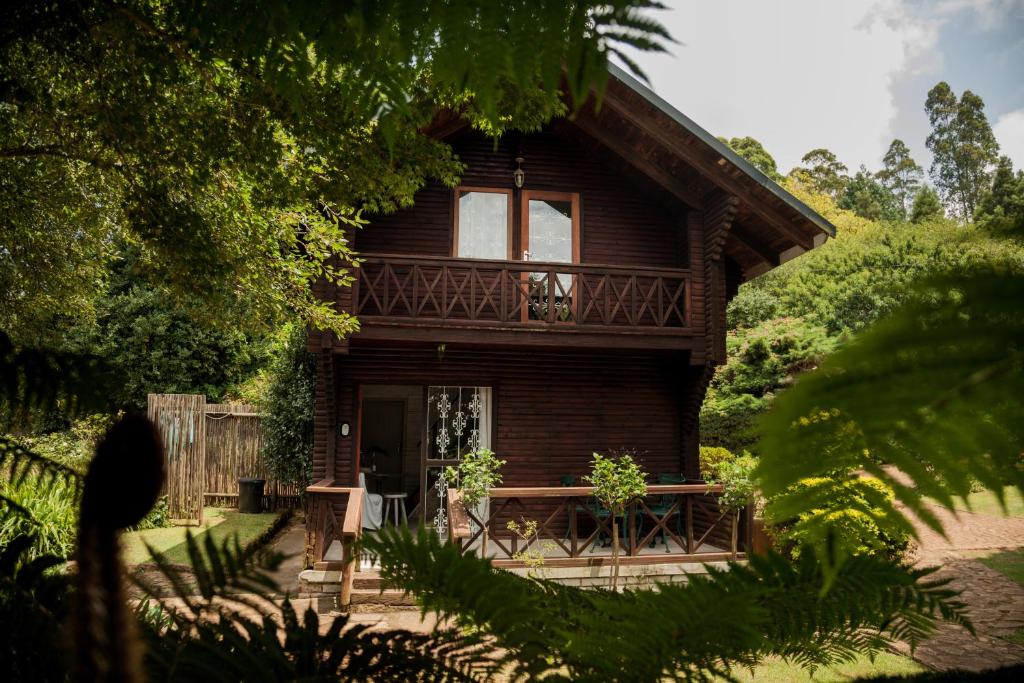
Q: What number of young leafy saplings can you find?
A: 3